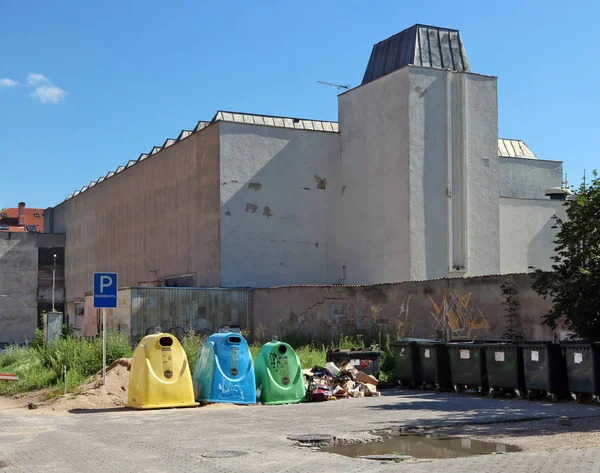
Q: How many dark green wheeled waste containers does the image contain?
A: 6